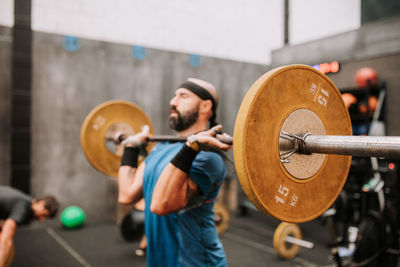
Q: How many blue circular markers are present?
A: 3